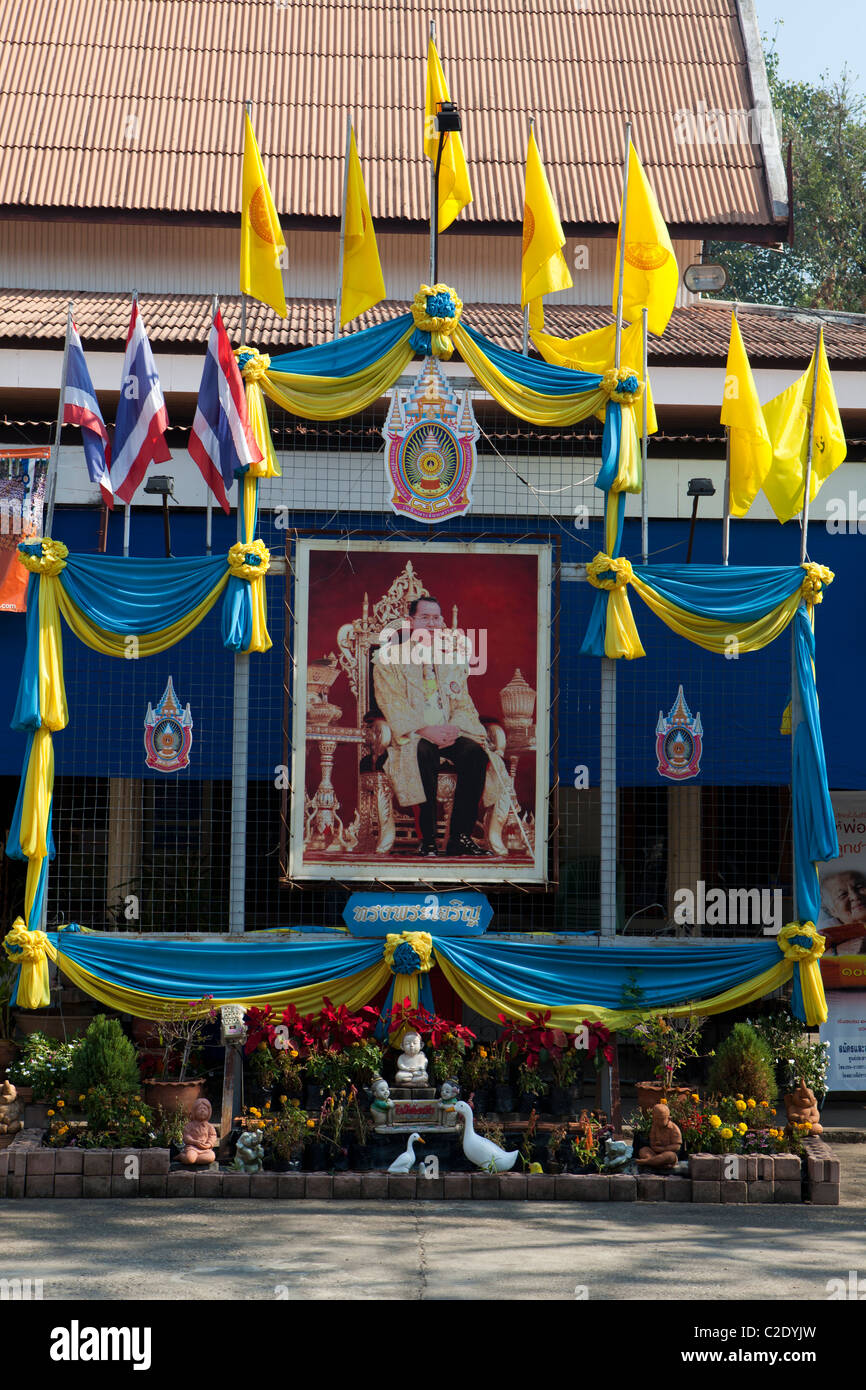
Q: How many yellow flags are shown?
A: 8